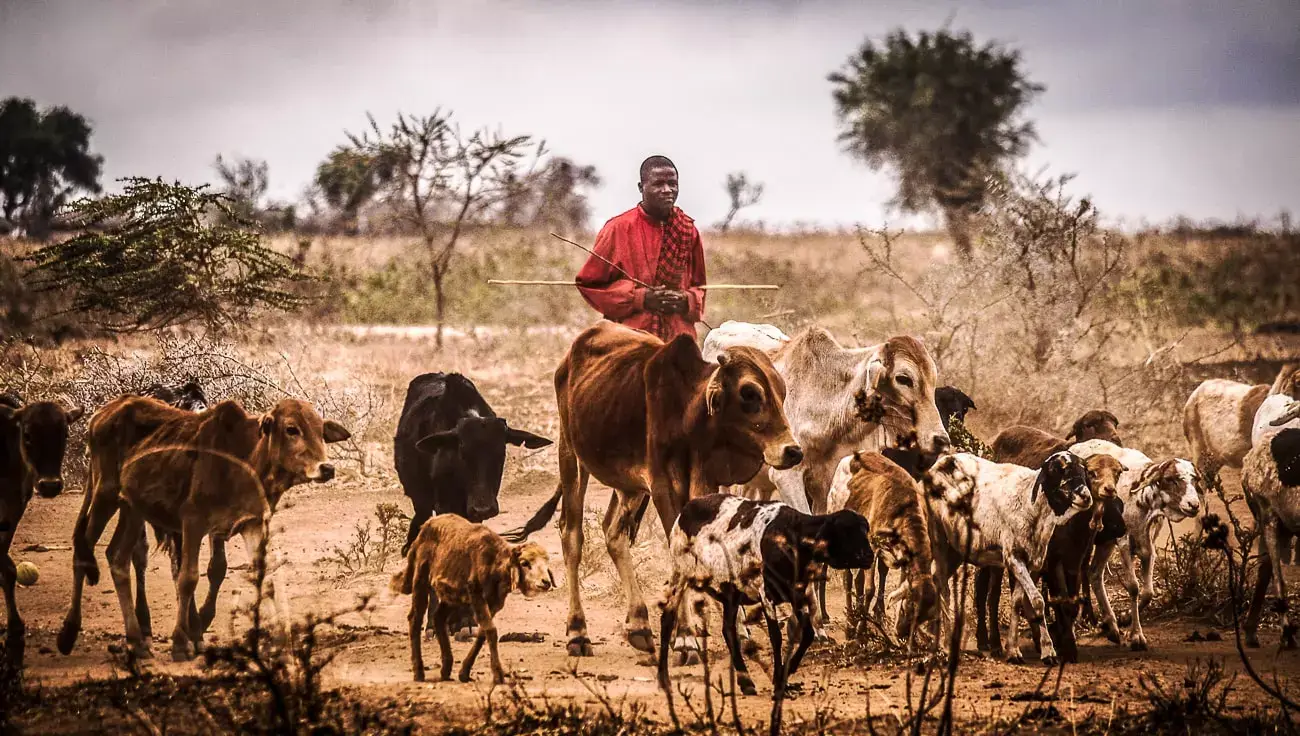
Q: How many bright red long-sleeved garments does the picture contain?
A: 1